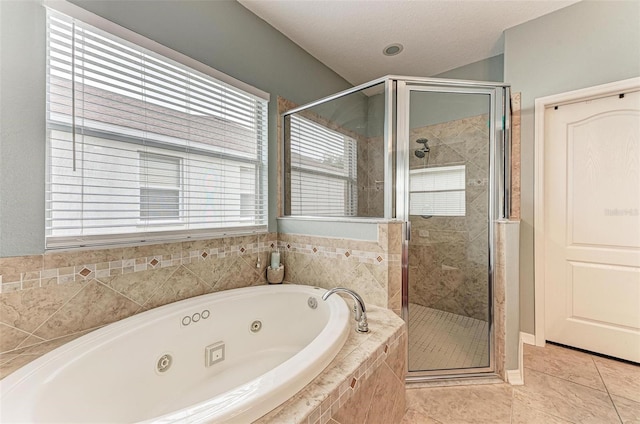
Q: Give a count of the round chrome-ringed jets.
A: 3